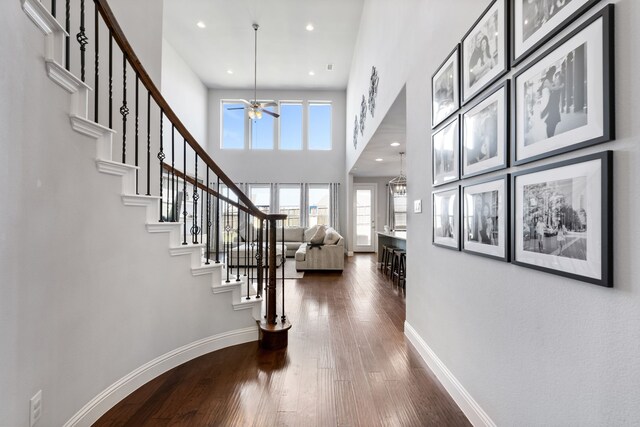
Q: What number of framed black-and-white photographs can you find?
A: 9